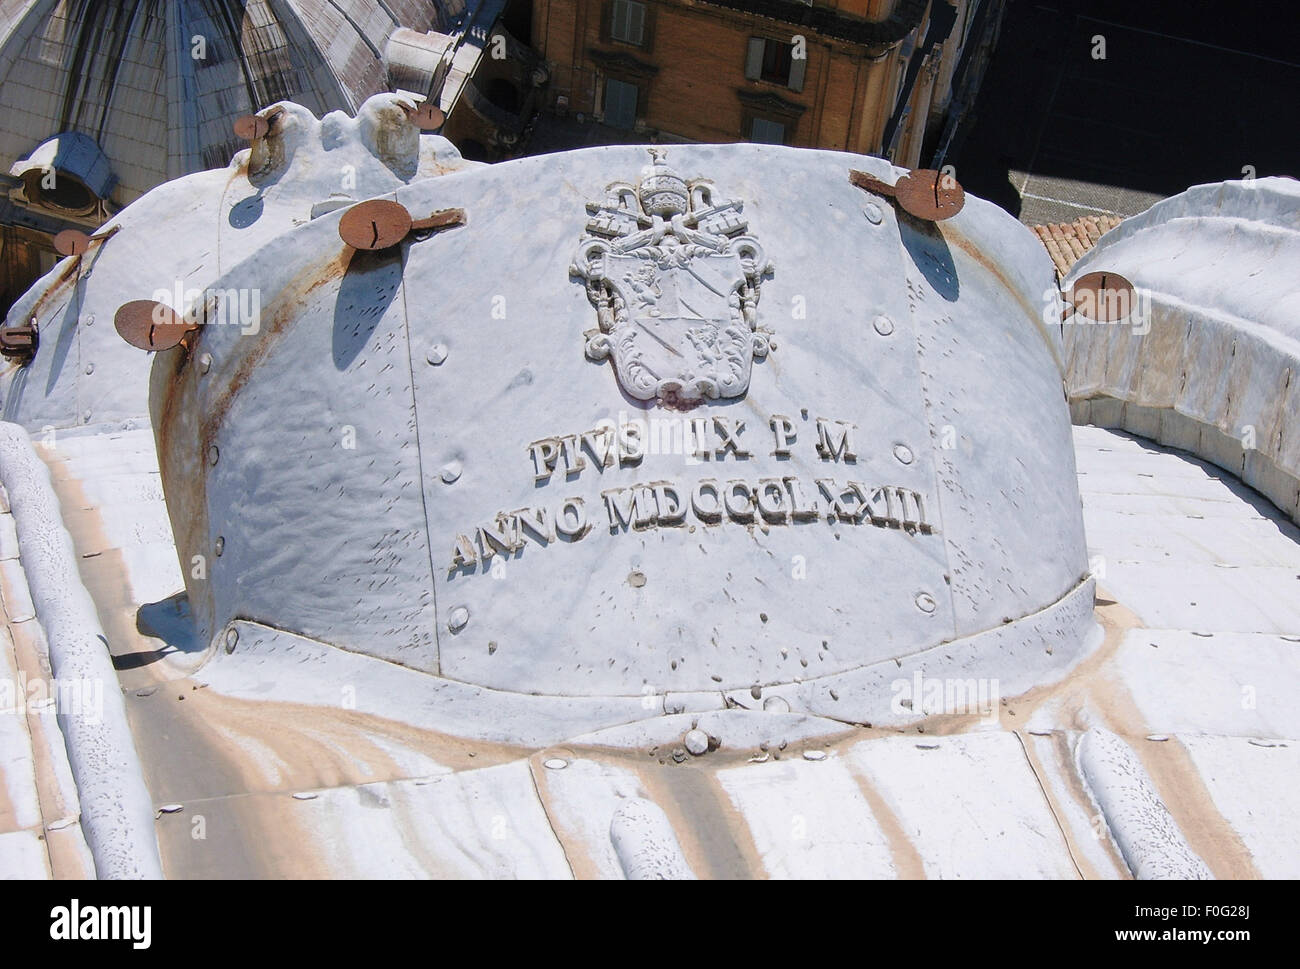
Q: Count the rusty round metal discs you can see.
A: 7